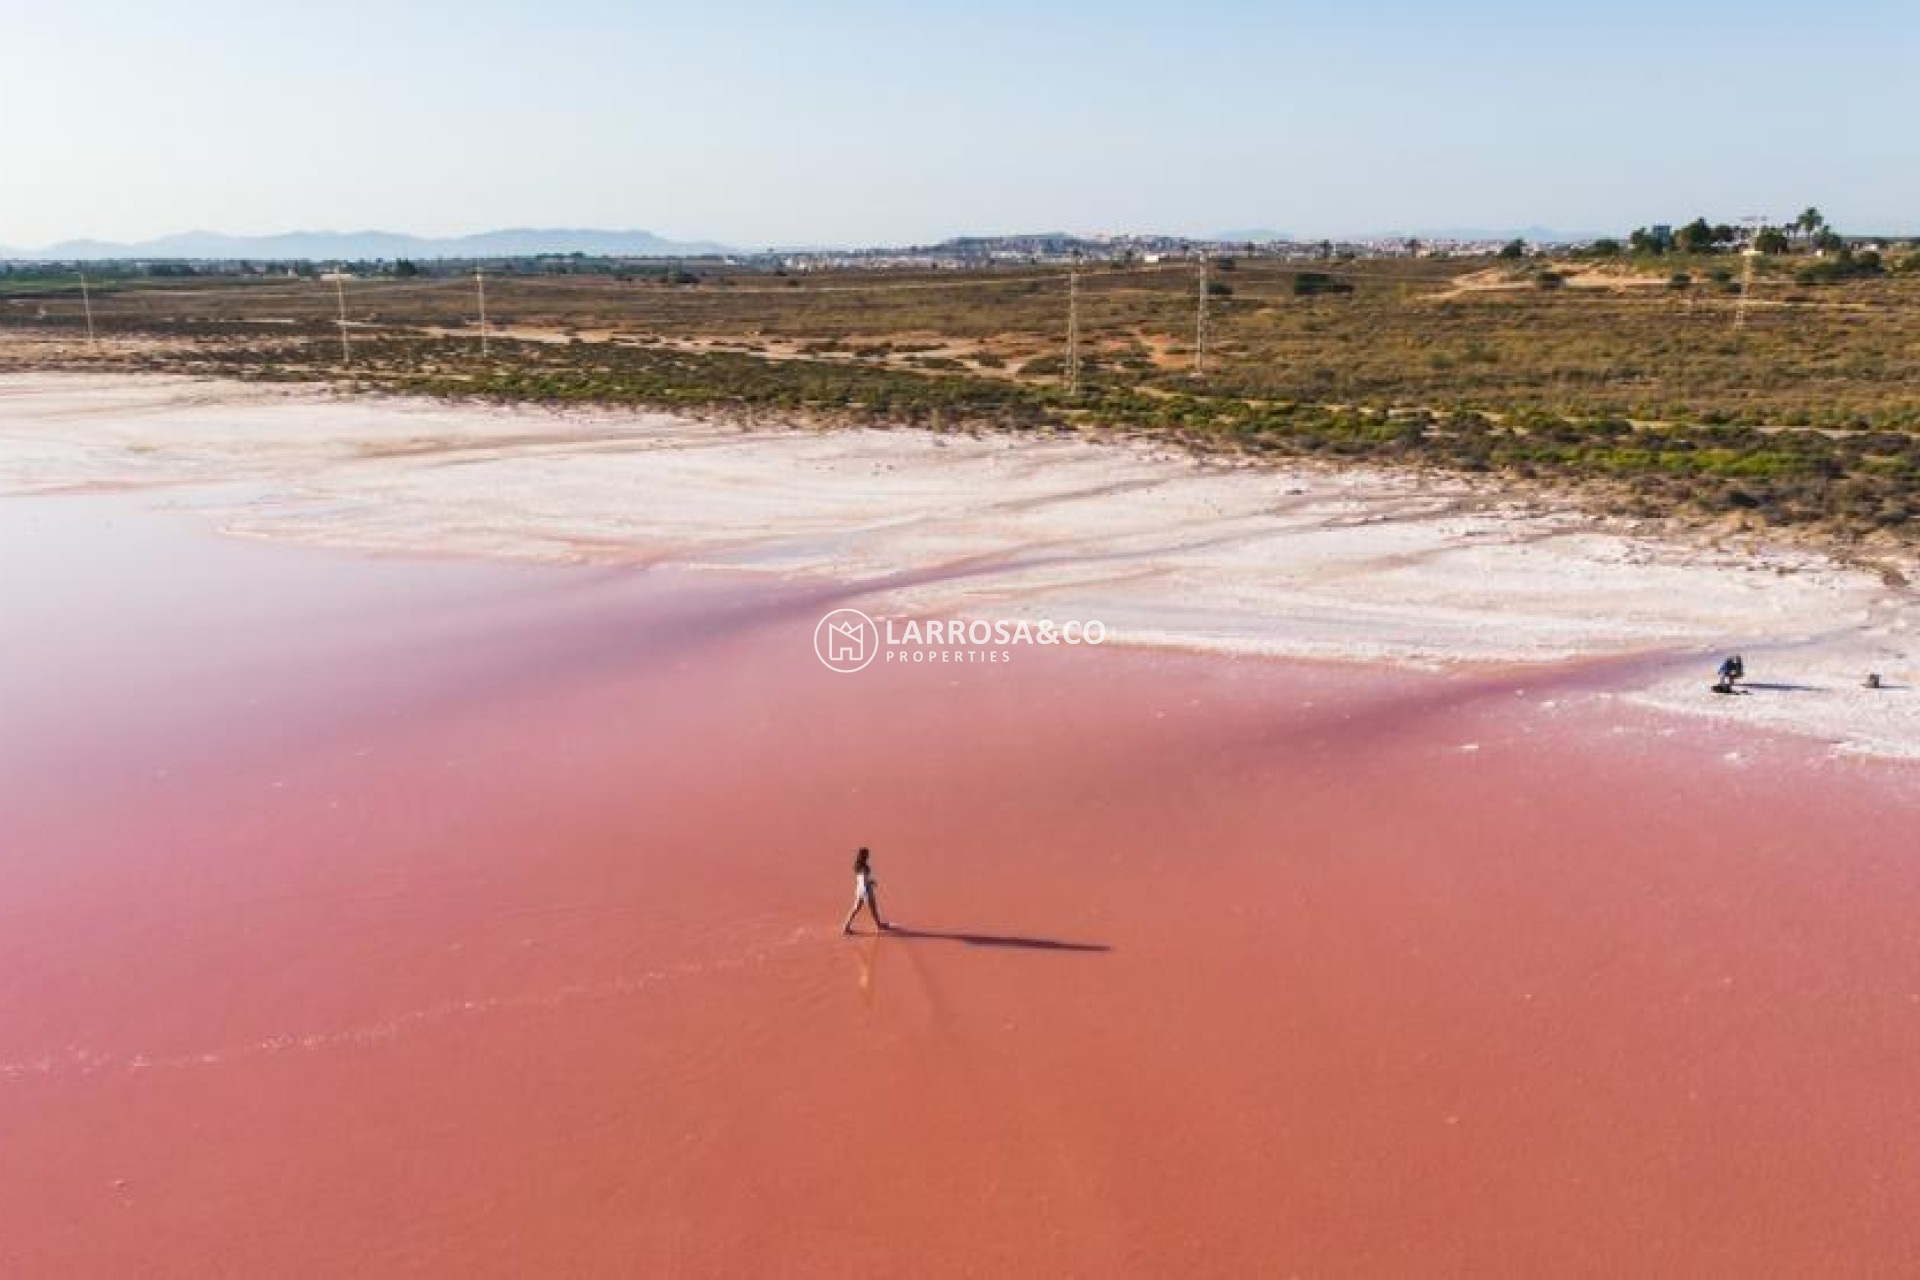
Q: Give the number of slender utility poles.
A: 6